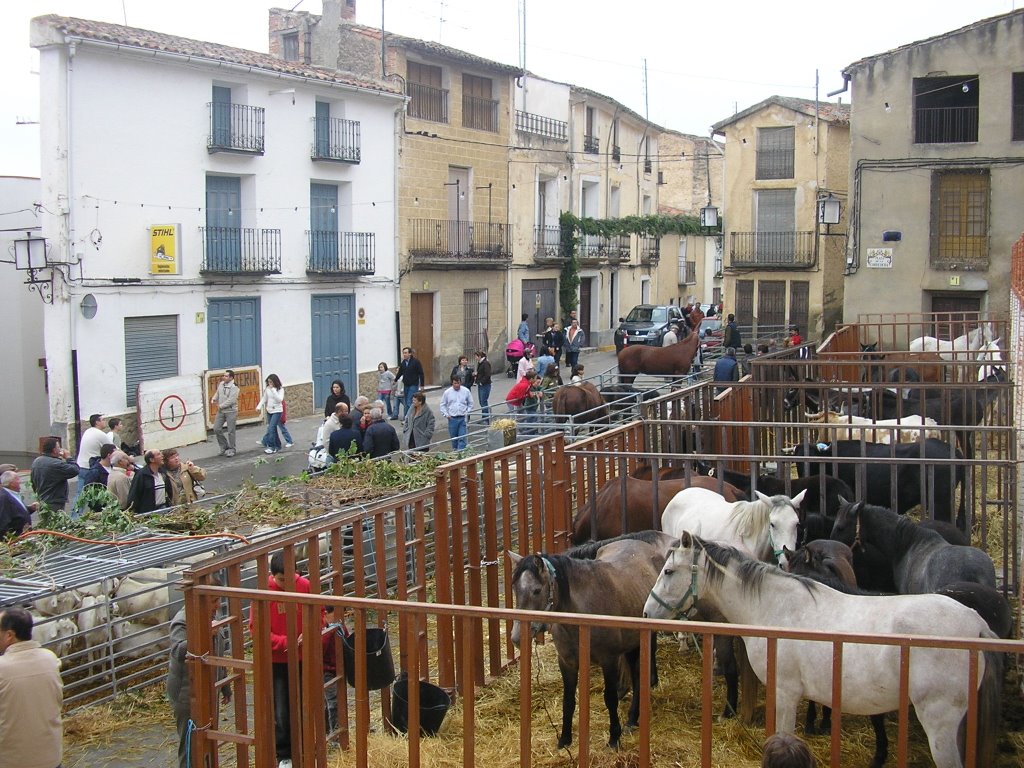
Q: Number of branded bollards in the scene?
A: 0